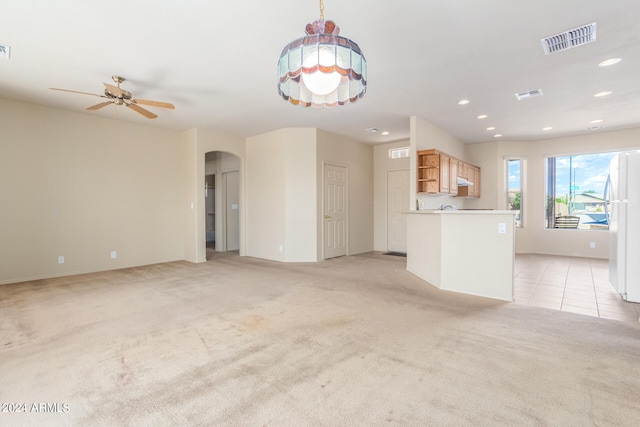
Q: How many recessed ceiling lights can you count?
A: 9